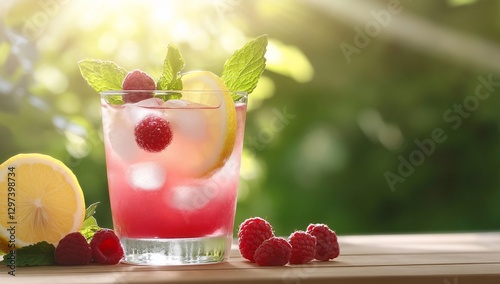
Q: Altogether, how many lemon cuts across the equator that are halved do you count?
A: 1